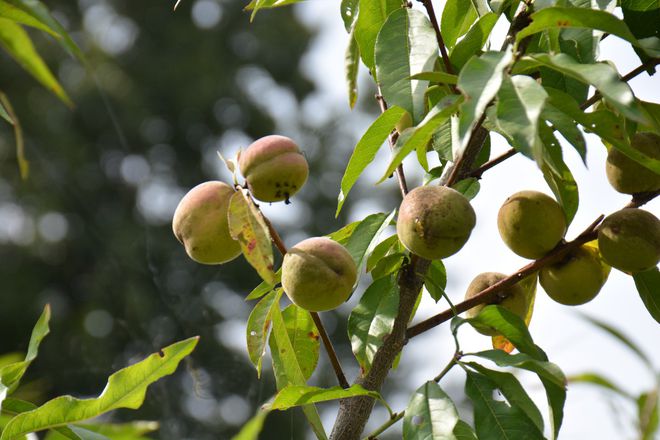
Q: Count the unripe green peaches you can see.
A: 9